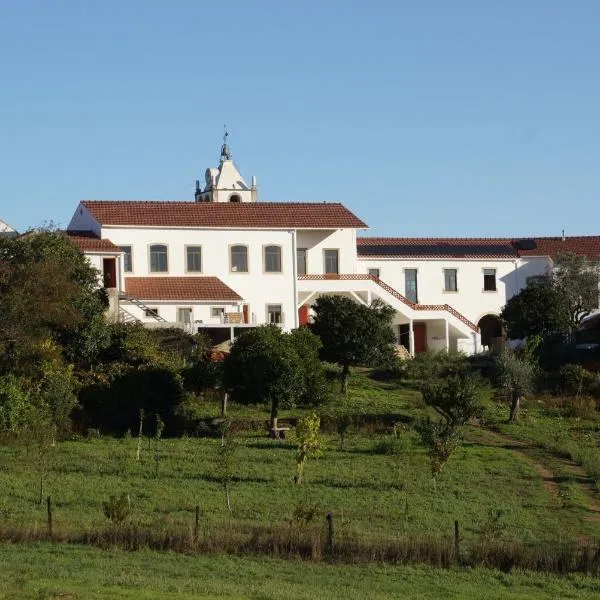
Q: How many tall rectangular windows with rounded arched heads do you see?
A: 3